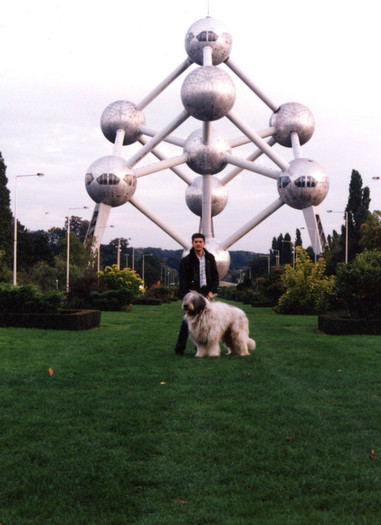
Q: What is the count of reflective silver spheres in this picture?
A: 9